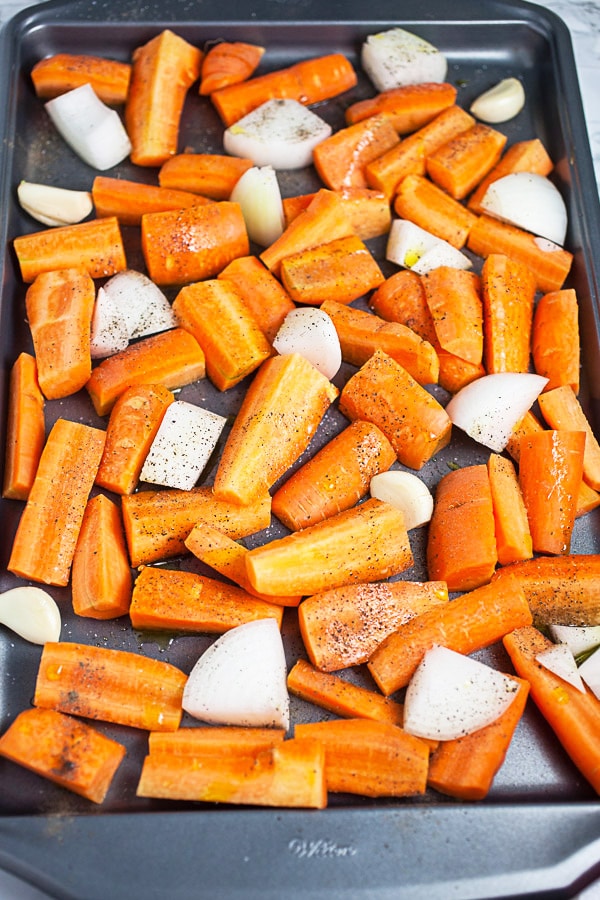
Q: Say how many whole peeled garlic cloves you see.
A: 4